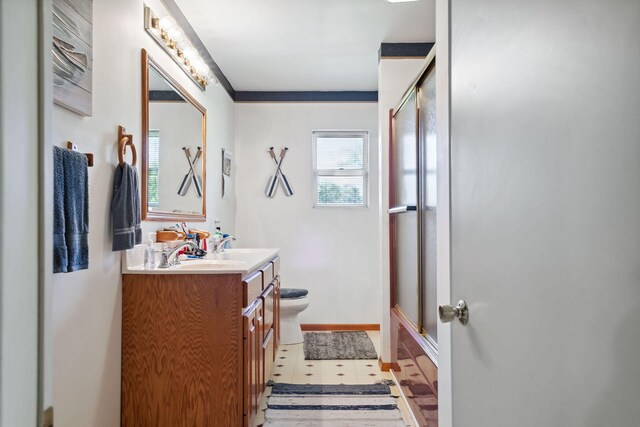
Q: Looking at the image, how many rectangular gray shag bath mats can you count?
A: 1